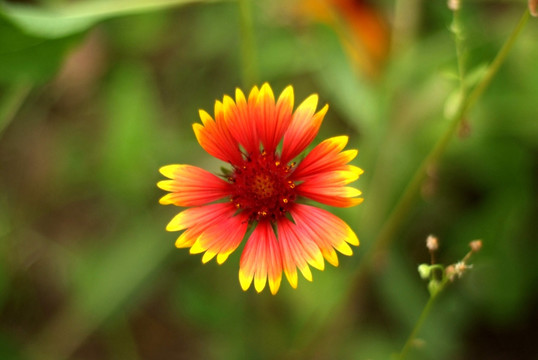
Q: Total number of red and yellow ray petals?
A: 12